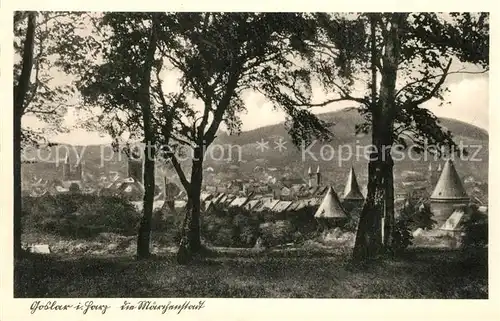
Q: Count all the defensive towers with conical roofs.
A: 3